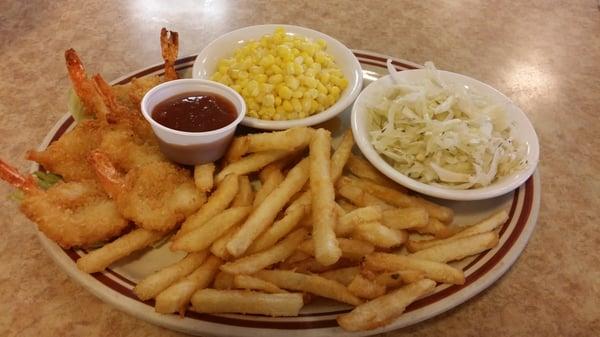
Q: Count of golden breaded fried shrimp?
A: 6